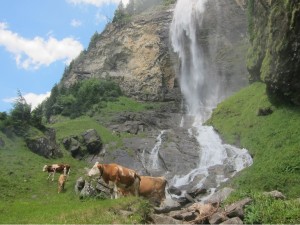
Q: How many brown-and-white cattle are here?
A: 4